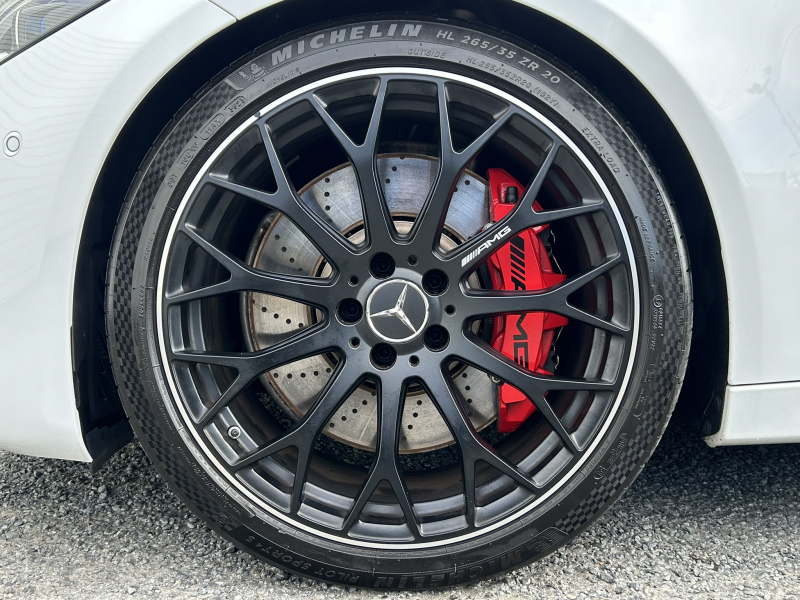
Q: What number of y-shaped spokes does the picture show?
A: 11